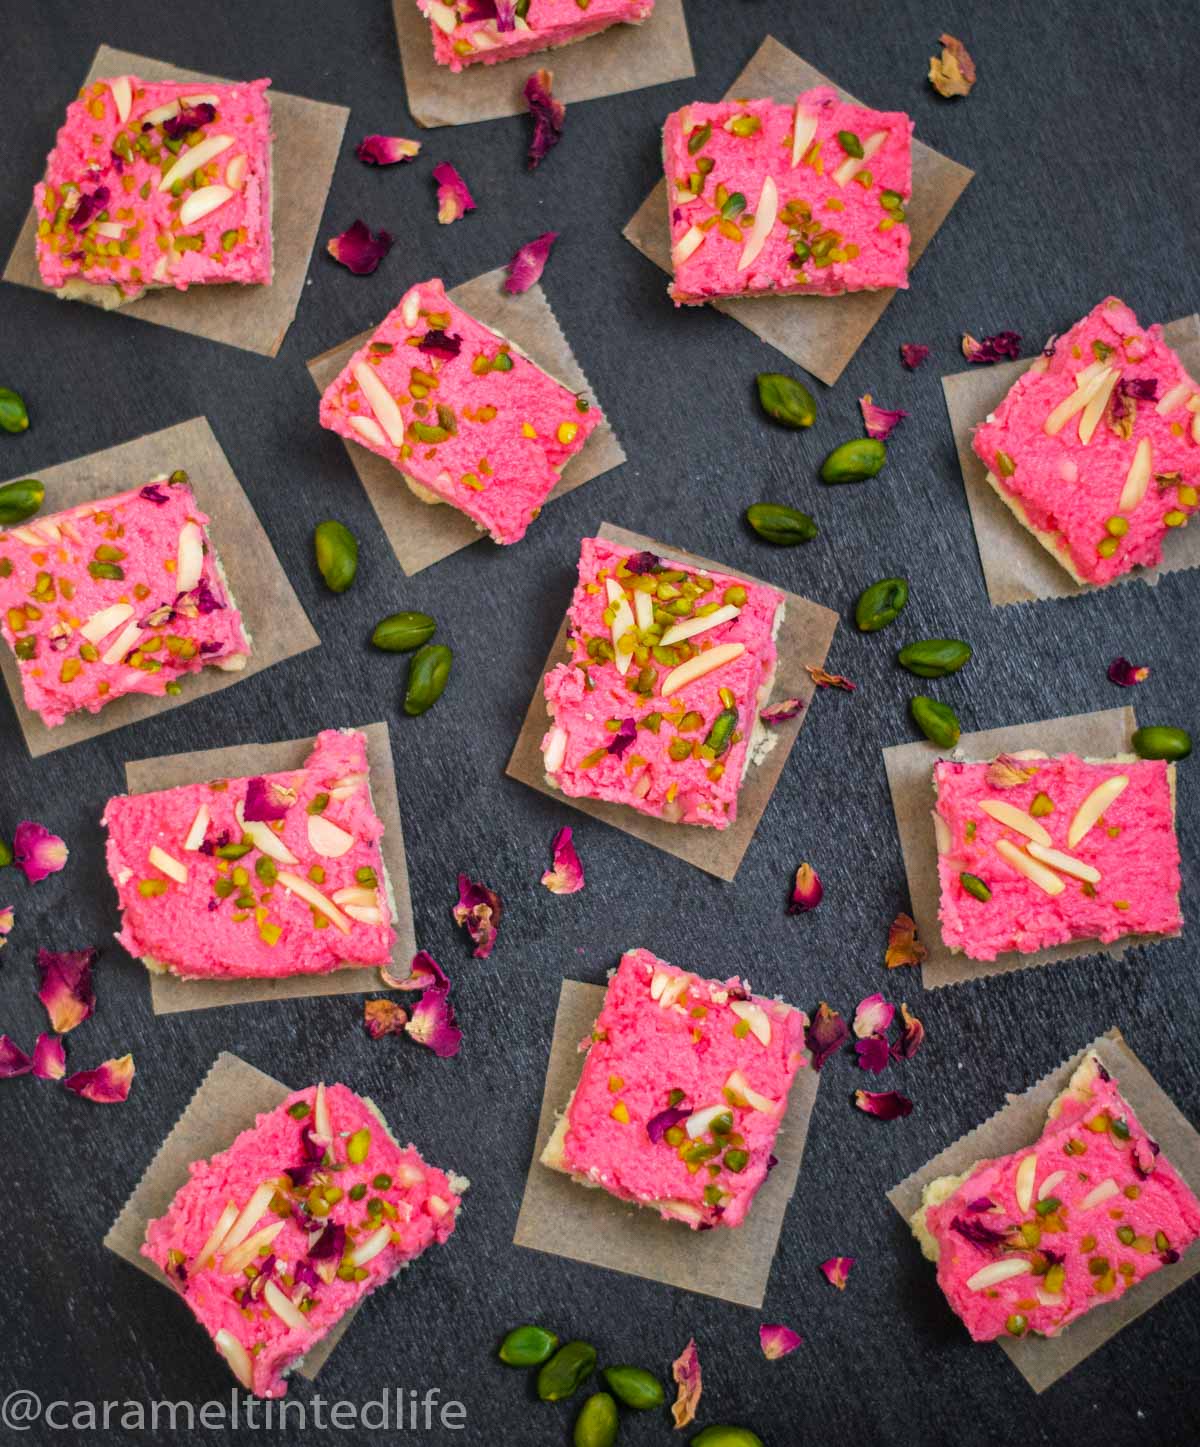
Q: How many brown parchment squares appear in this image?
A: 12